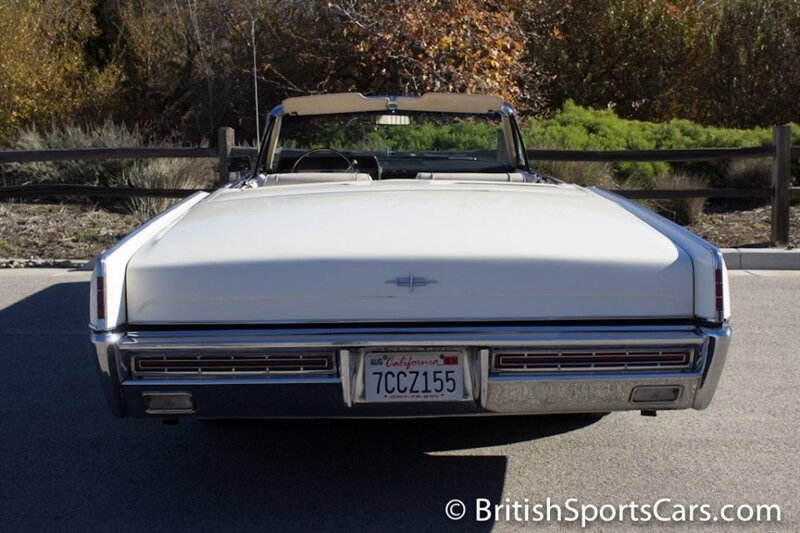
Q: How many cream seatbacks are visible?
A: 2